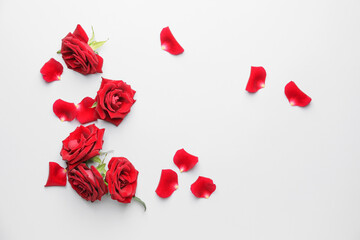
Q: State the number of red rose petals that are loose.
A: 10